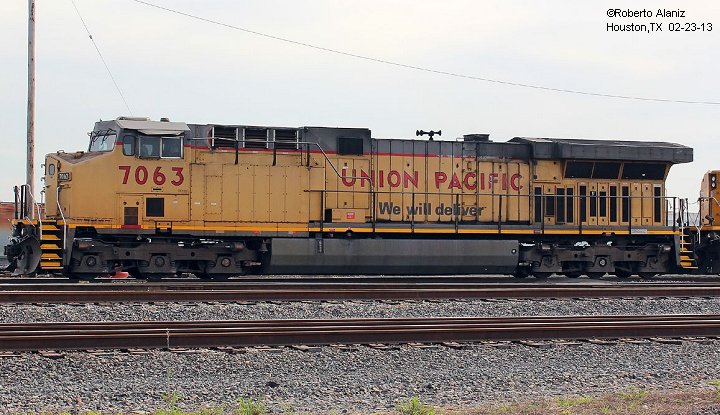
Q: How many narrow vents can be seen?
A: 10